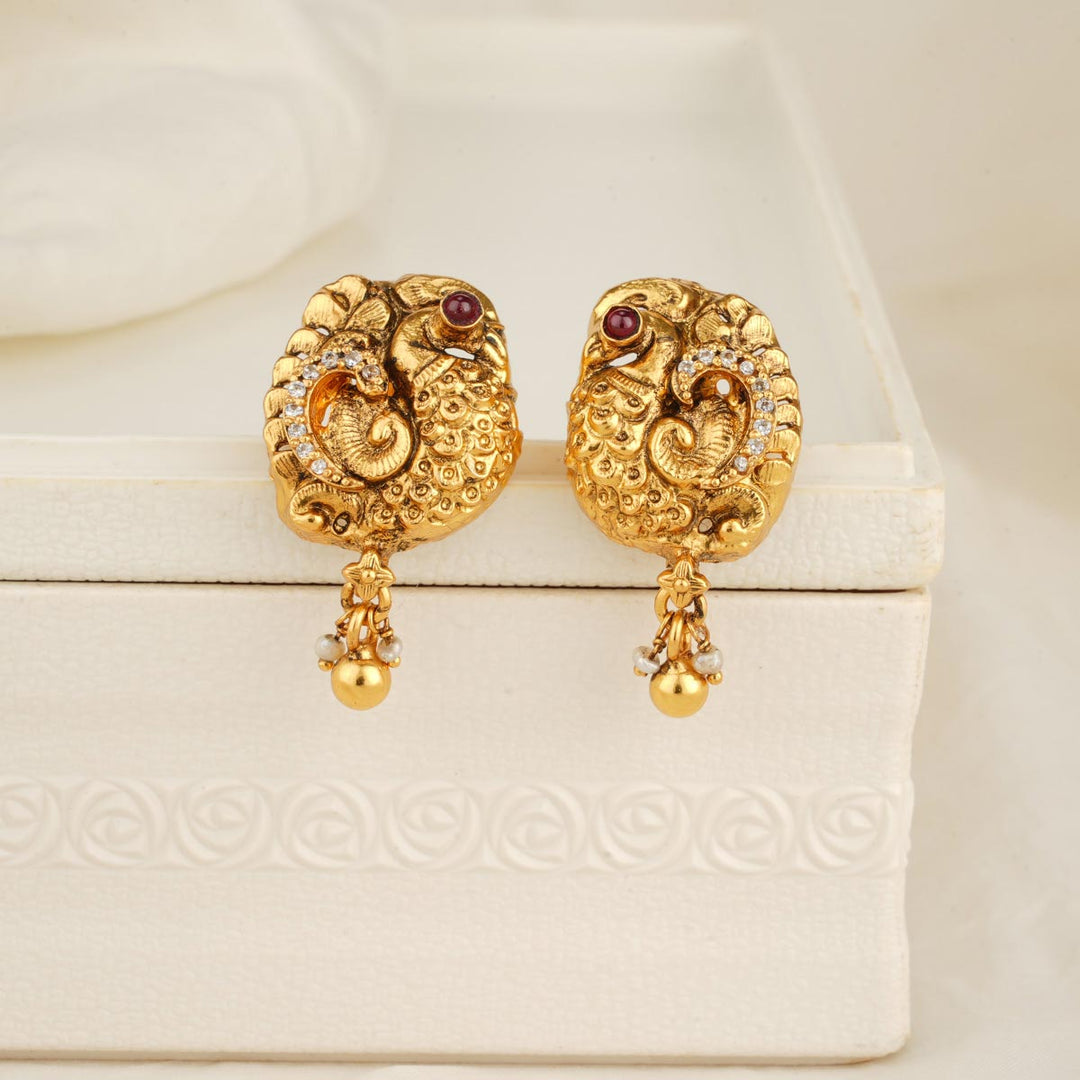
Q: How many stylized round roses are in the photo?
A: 9